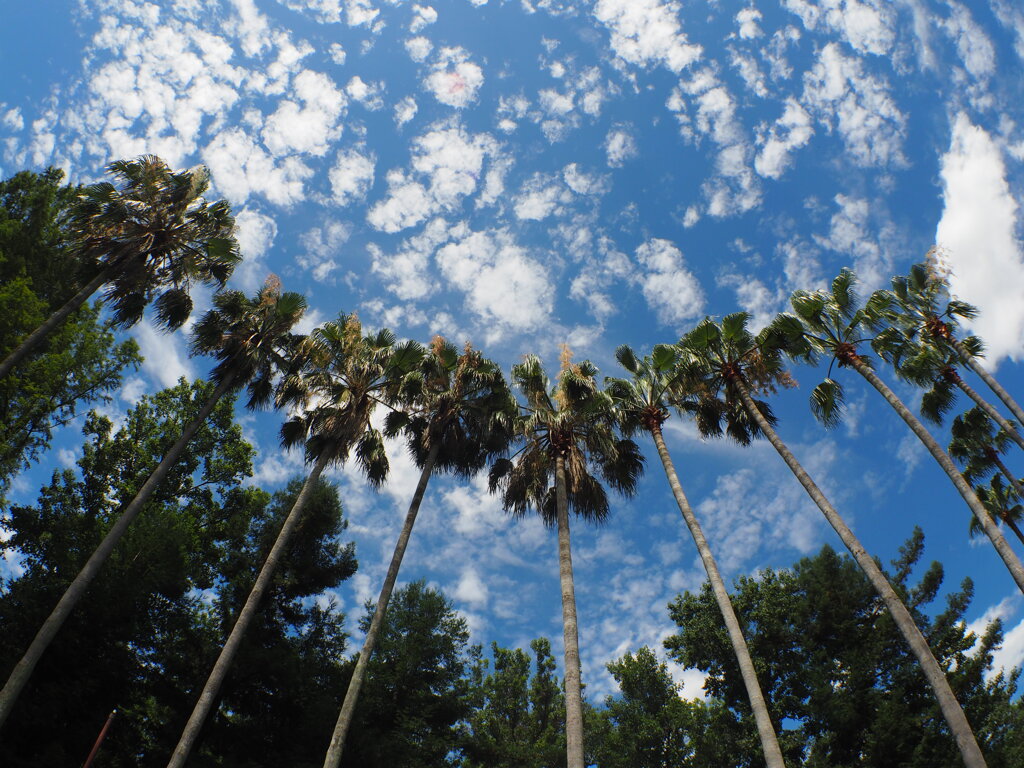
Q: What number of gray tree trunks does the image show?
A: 12